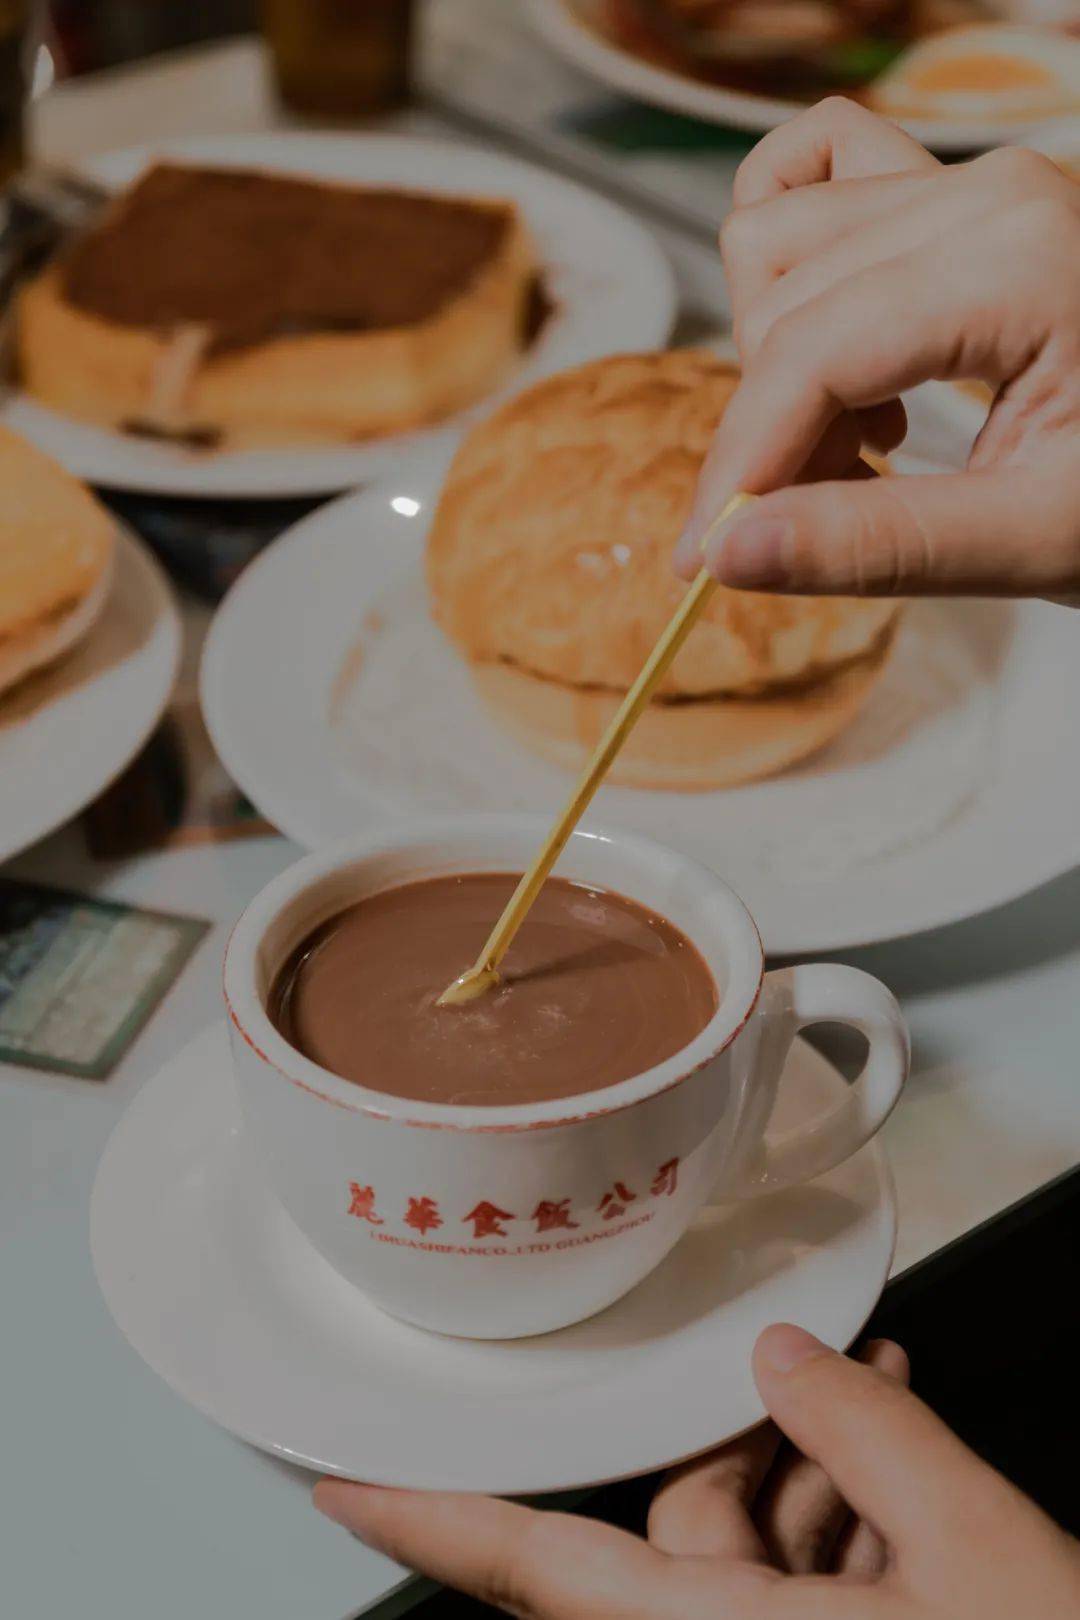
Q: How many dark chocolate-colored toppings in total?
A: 1